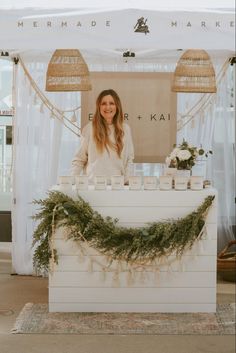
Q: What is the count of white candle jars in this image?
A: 9